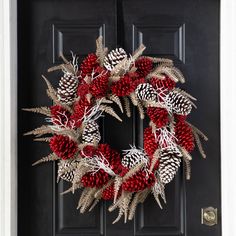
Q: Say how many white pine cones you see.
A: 8